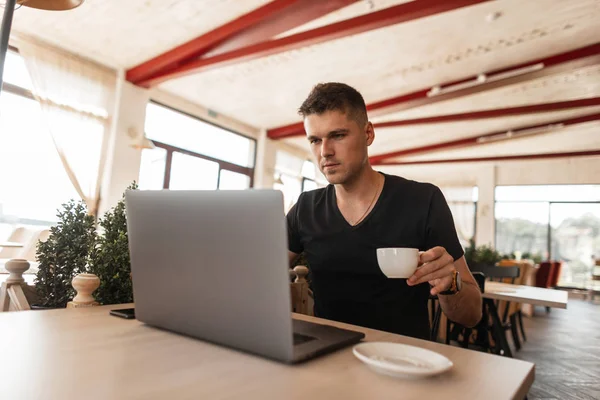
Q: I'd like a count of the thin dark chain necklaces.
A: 1